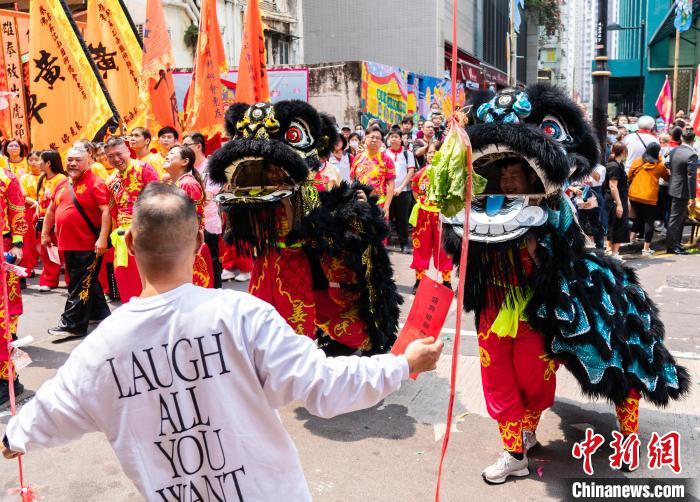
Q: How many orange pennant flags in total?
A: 5